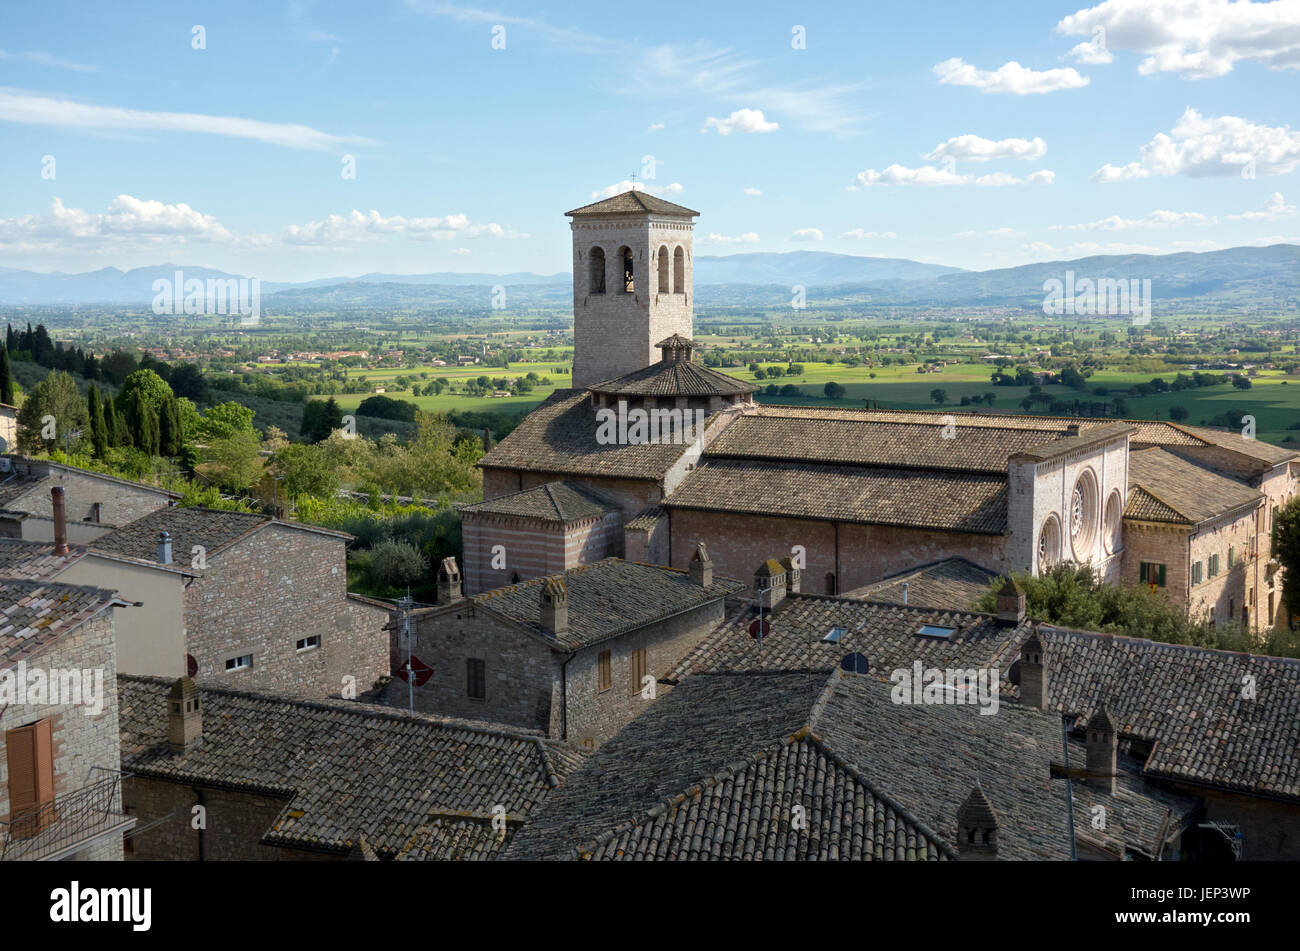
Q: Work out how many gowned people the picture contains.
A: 0